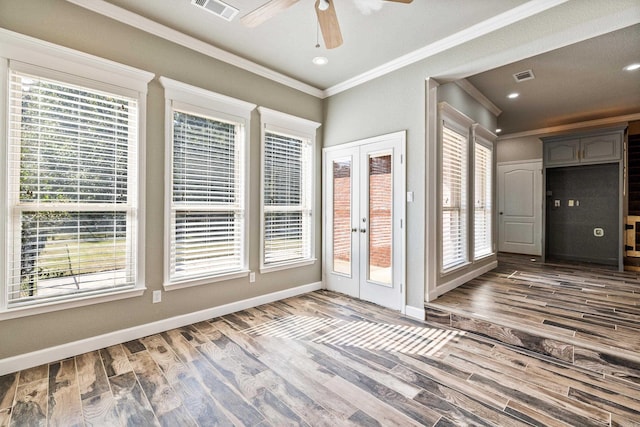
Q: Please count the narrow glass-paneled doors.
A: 2